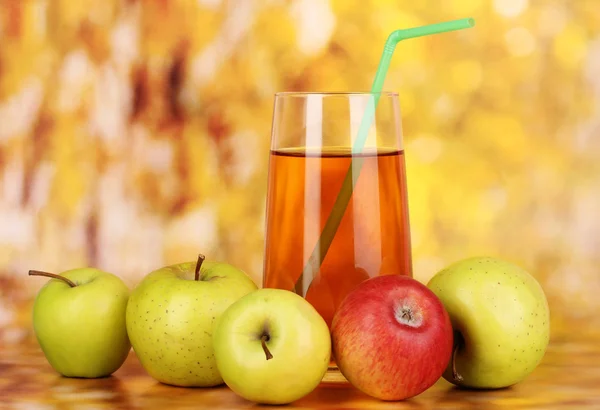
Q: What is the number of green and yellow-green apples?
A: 4